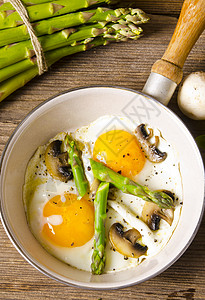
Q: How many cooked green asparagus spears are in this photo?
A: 3